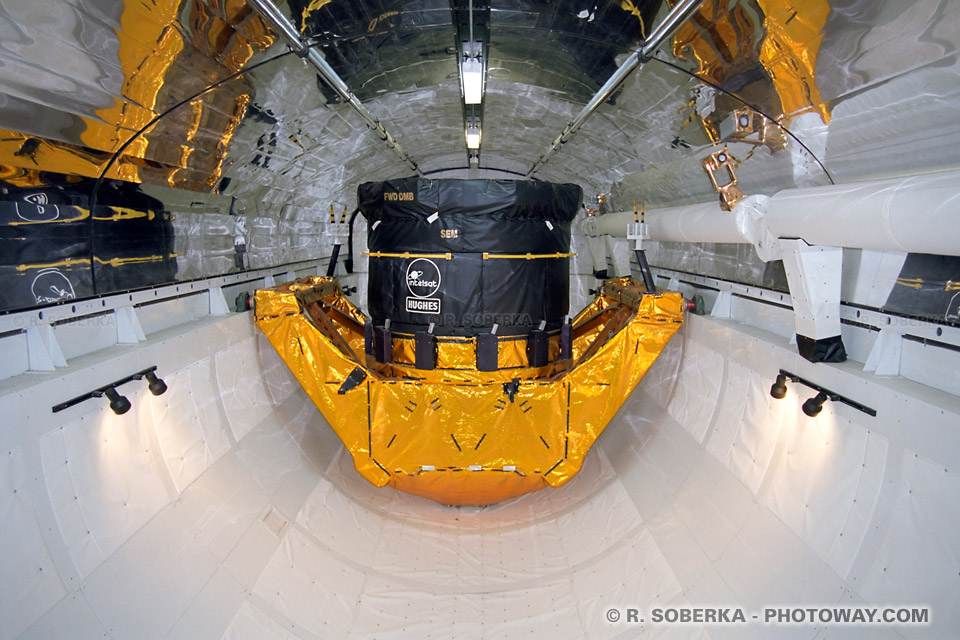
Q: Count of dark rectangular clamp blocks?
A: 6